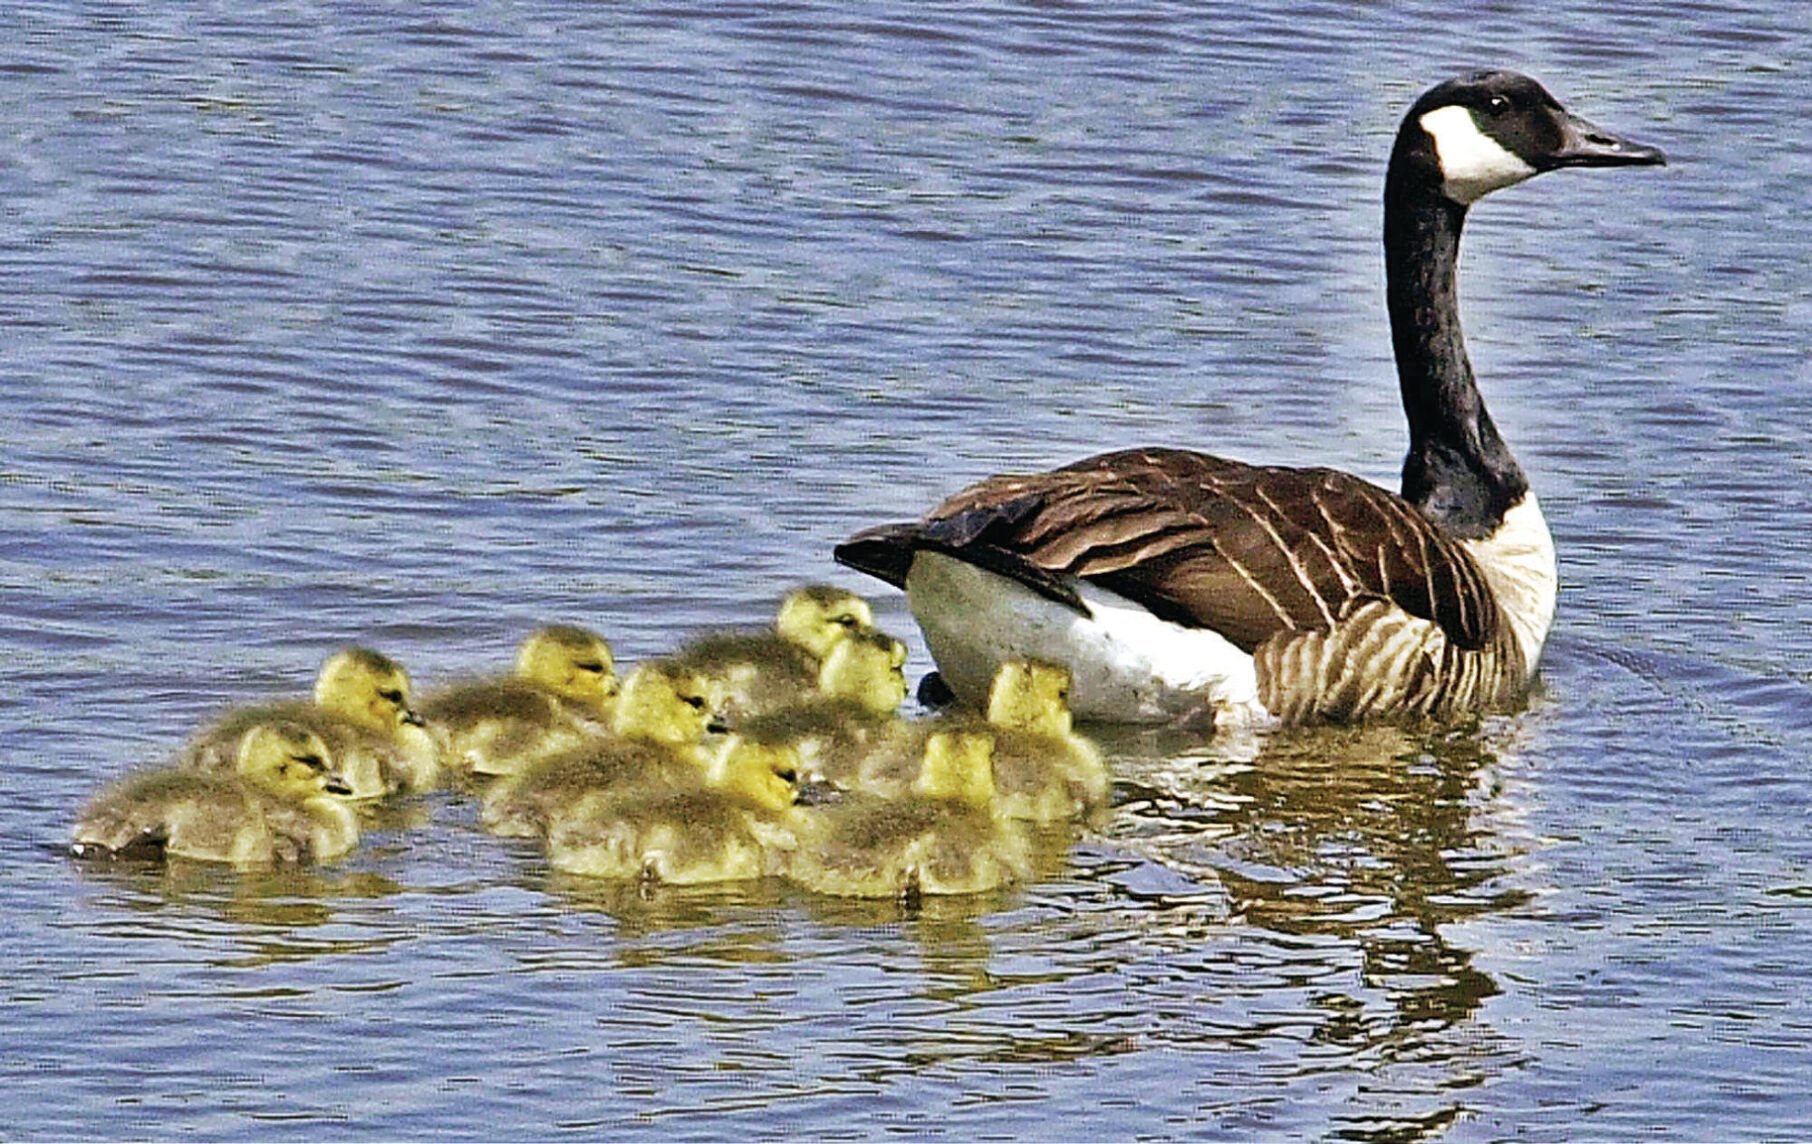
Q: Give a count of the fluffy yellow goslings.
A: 9